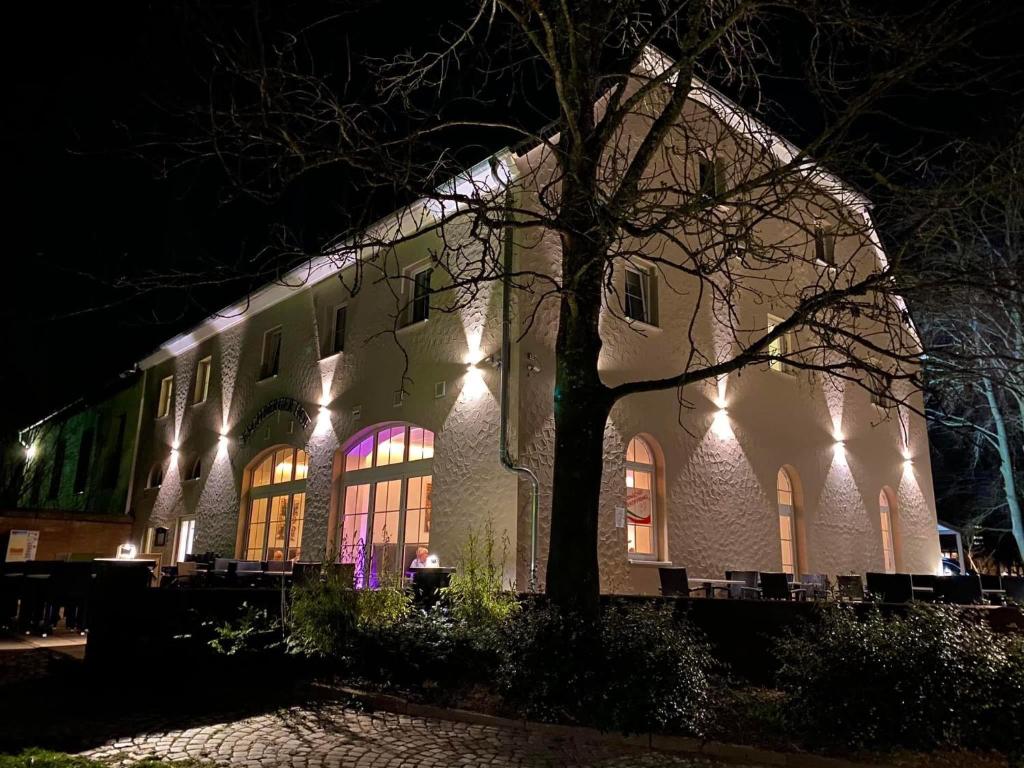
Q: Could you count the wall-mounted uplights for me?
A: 7